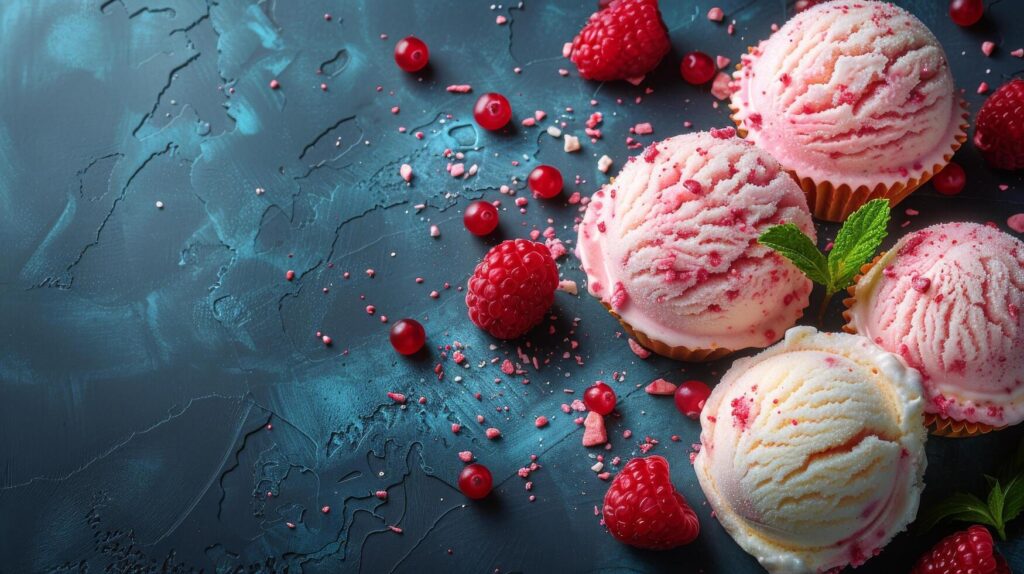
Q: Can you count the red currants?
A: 11